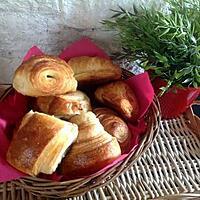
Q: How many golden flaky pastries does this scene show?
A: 7